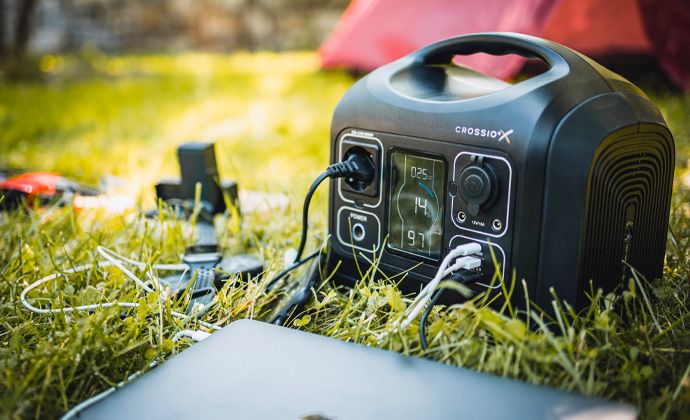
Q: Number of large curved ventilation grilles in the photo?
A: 1